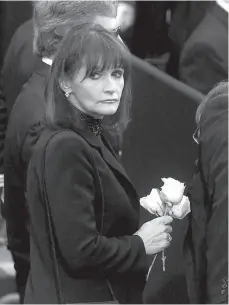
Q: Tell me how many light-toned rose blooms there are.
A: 3